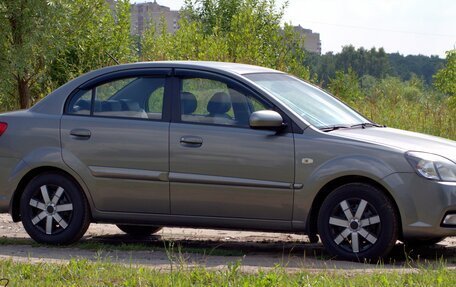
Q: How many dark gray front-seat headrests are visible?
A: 2